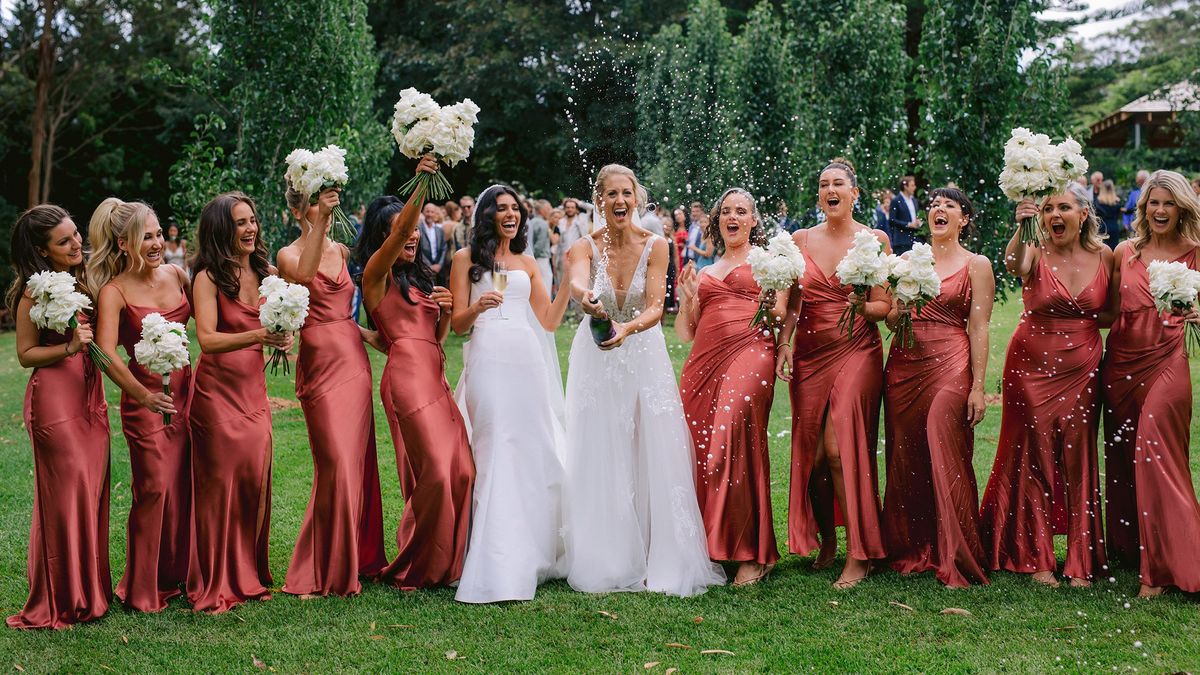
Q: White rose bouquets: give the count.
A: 10